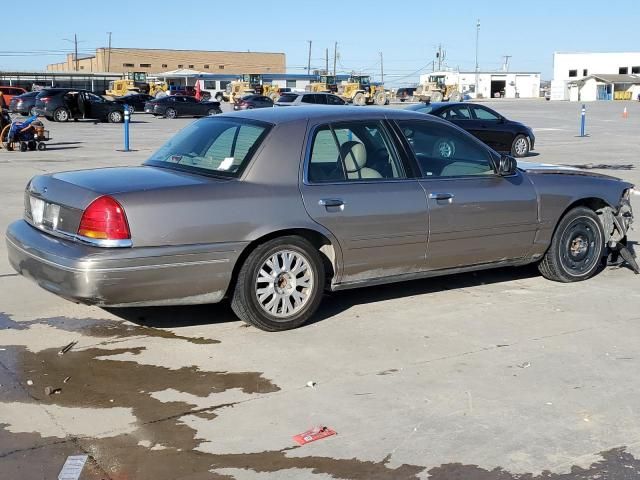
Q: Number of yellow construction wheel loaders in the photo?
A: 5